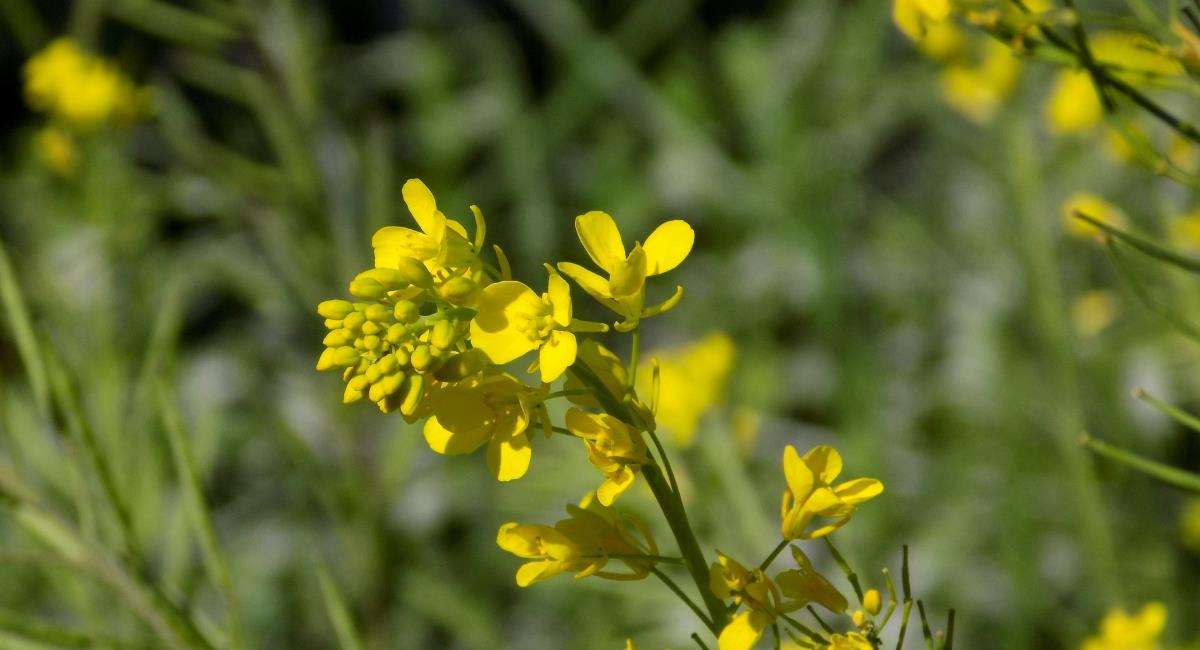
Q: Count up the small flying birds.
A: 0